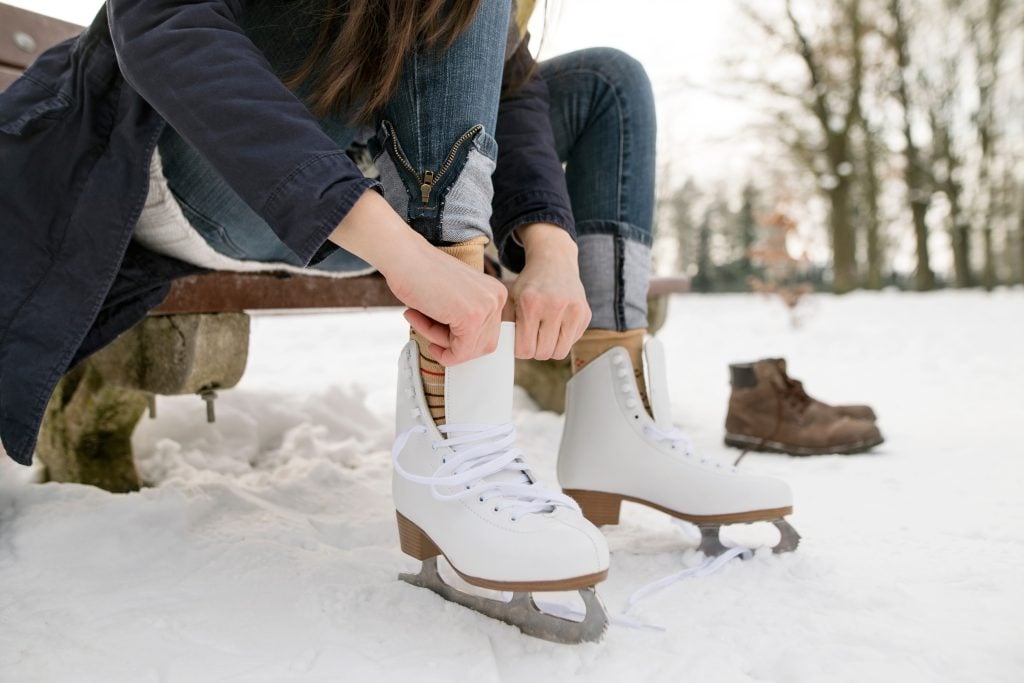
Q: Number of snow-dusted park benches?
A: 1